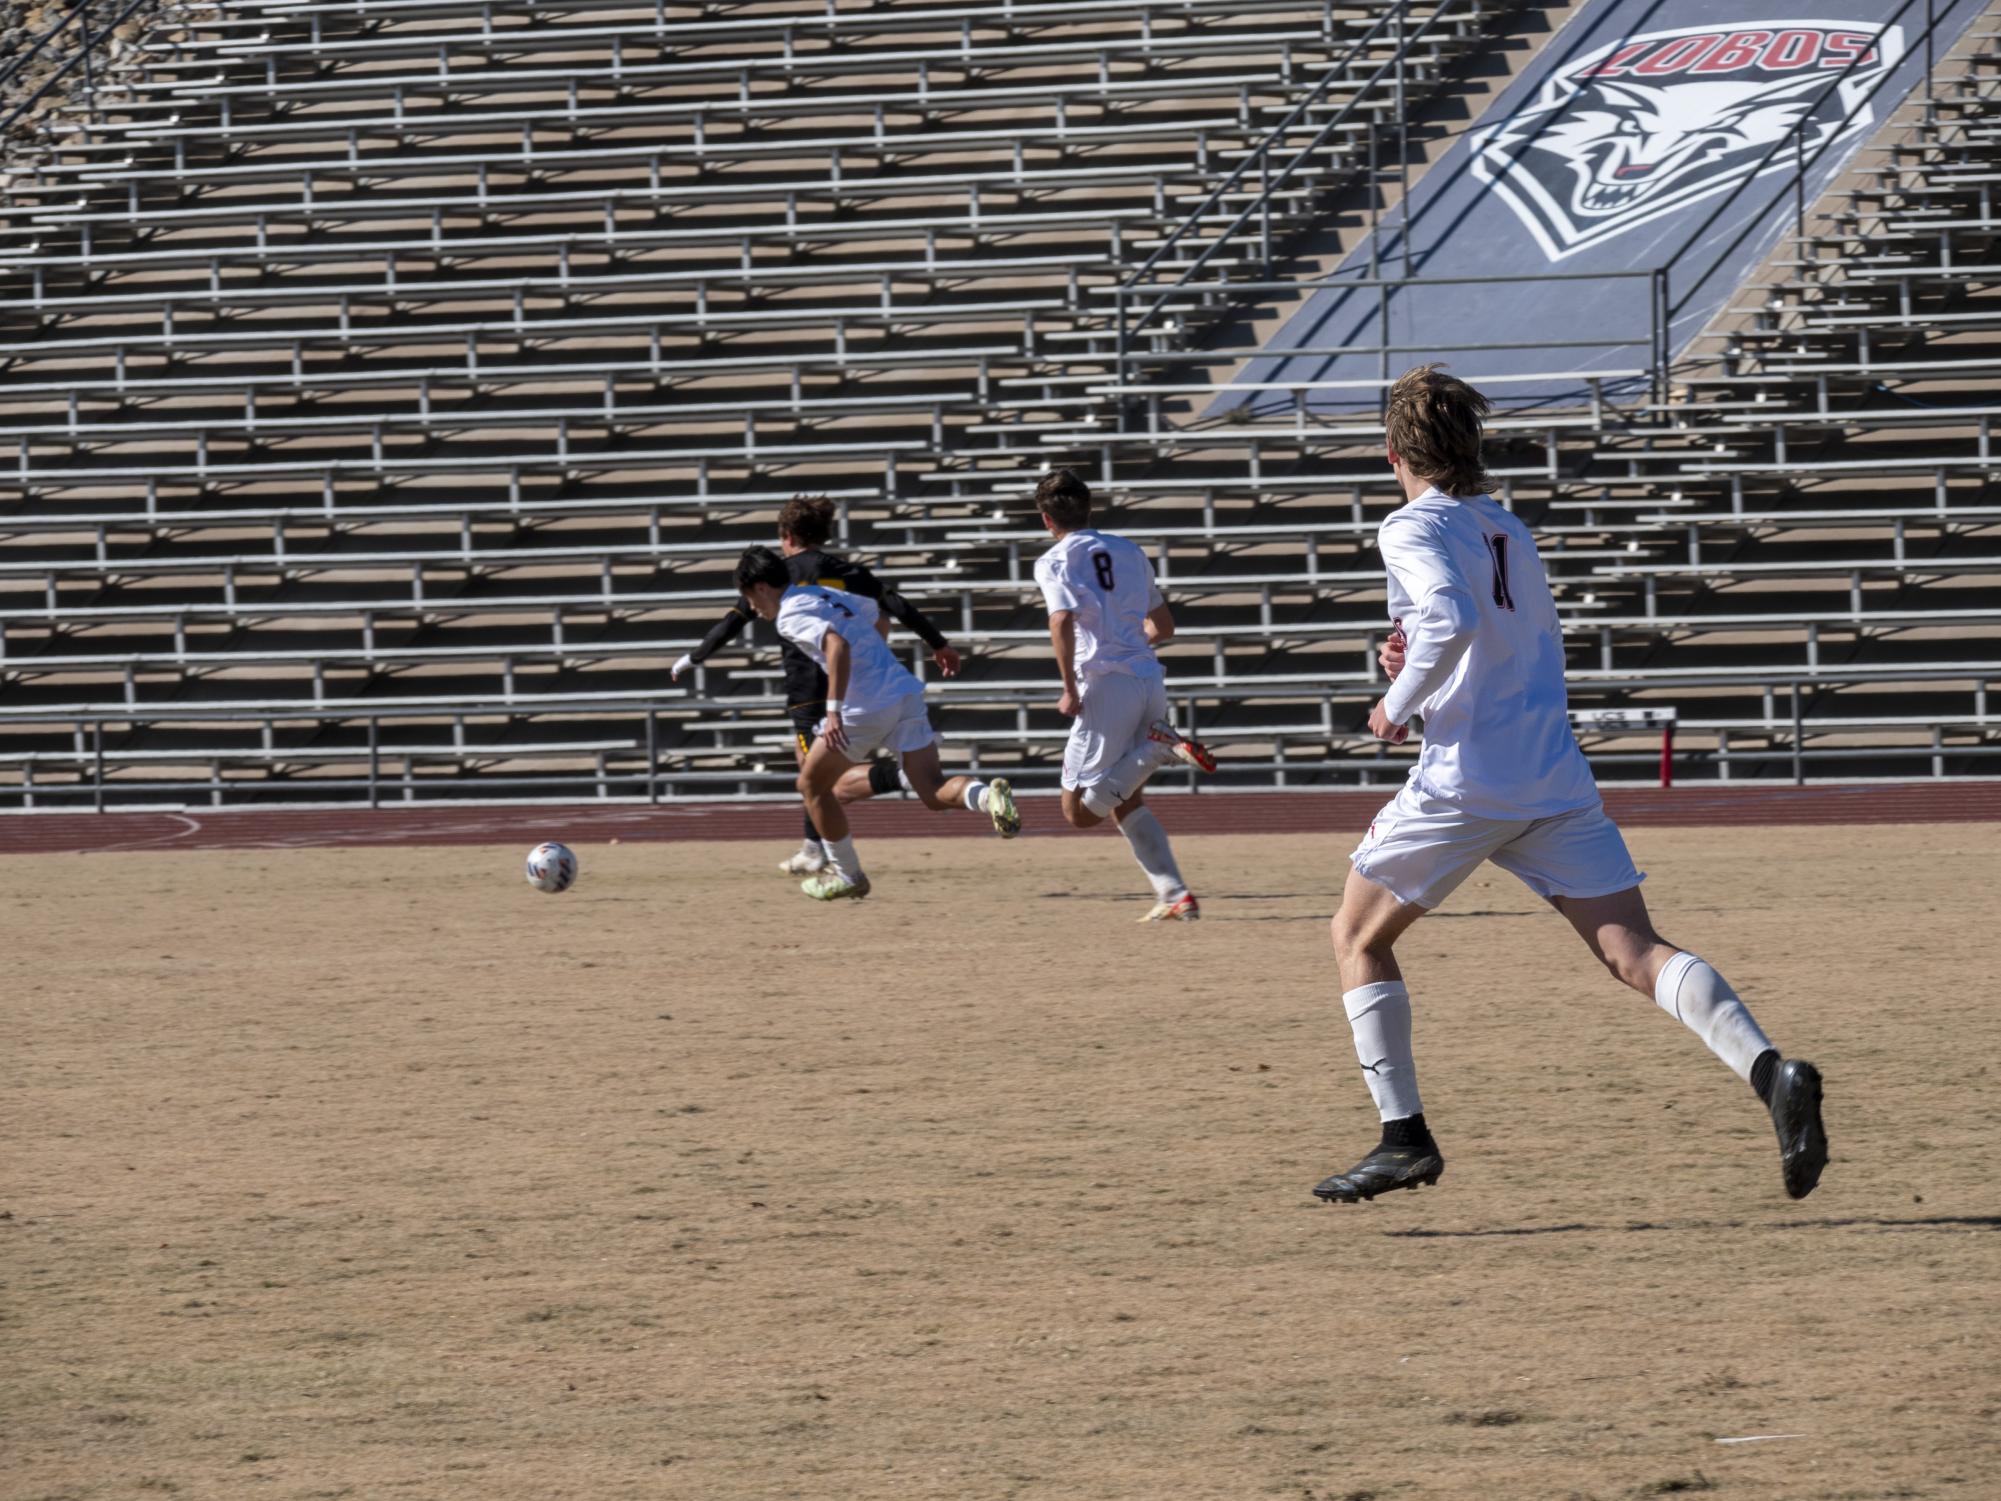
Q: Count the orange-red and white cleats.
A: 2